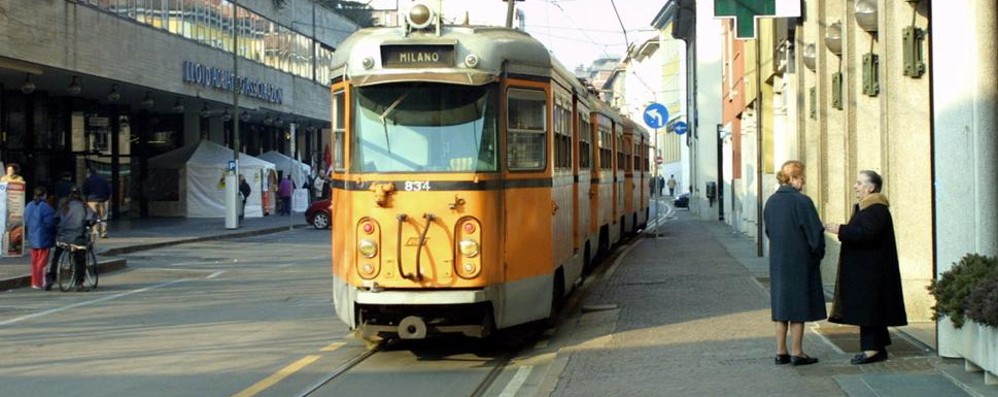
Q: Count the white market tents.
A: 2